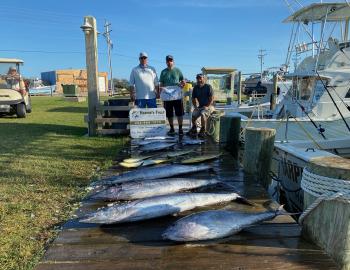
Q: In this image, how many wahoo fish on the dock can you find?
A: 3